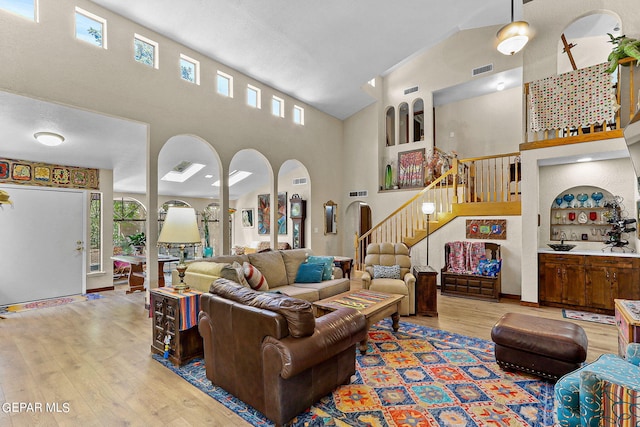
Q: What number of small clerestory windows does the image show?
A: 8